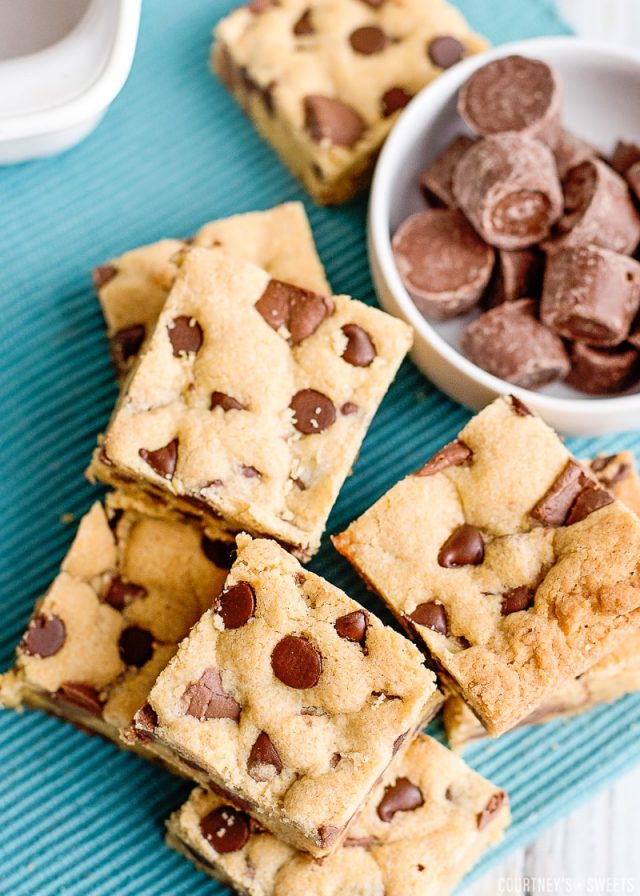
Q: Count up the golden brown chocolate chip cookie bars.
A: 8